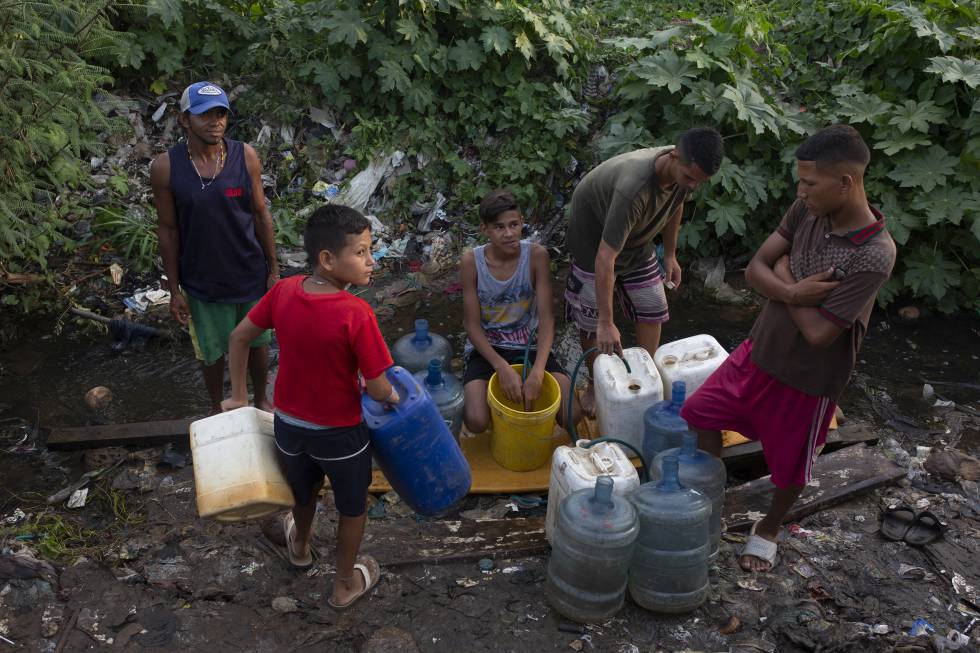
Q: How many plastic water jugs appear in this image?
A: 11